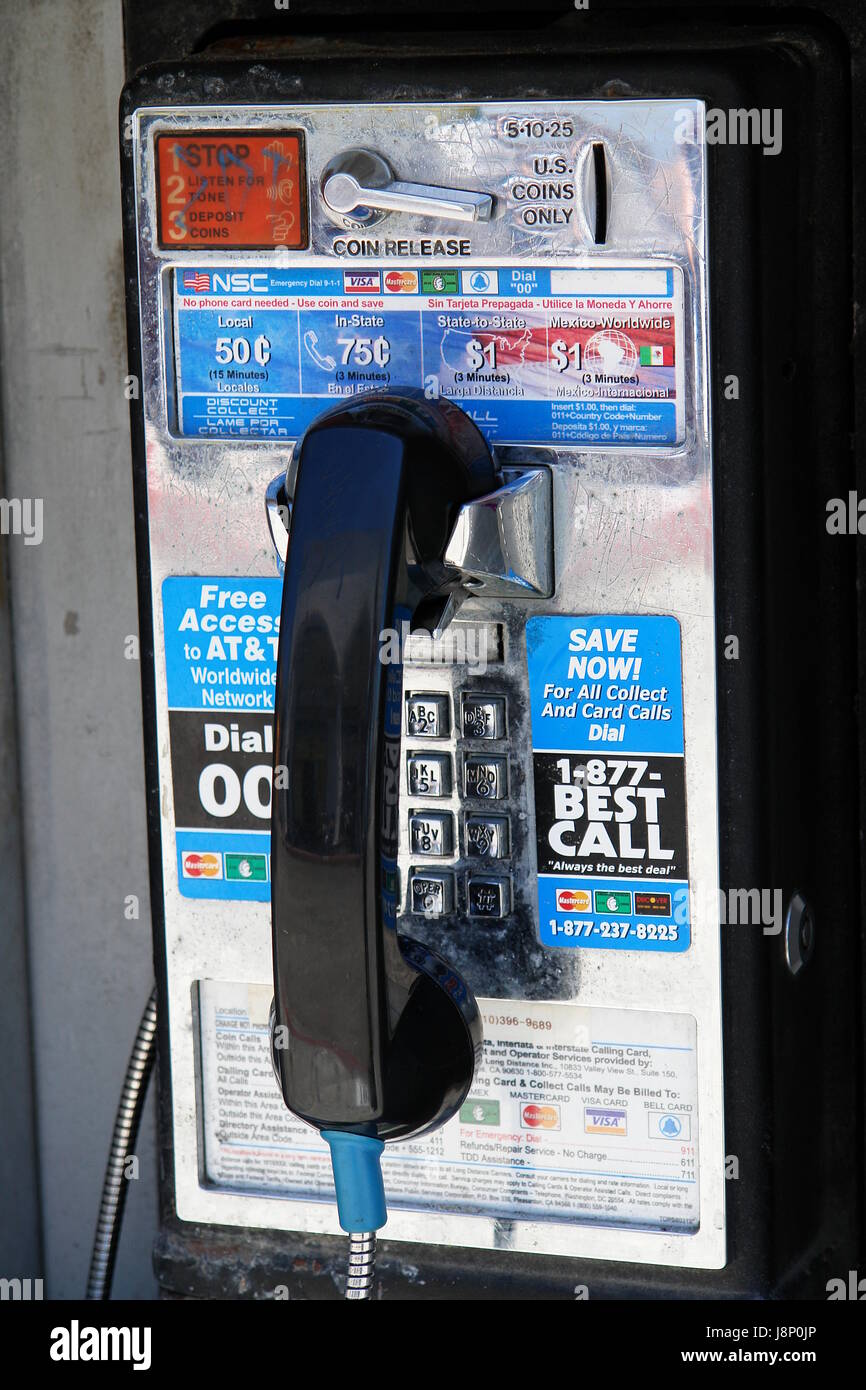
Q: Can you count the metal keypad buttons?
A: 8